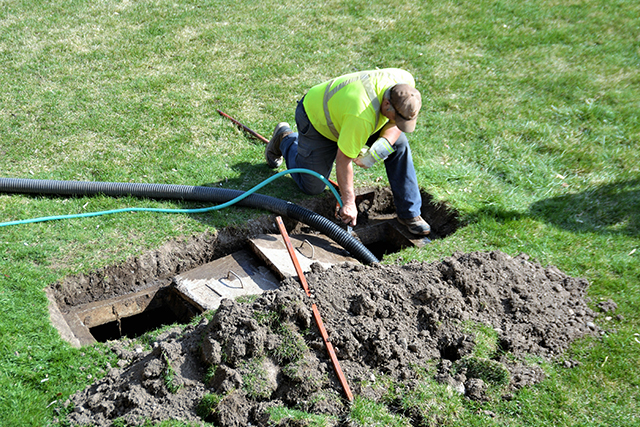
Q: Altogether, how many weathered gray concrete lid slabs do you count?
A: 2